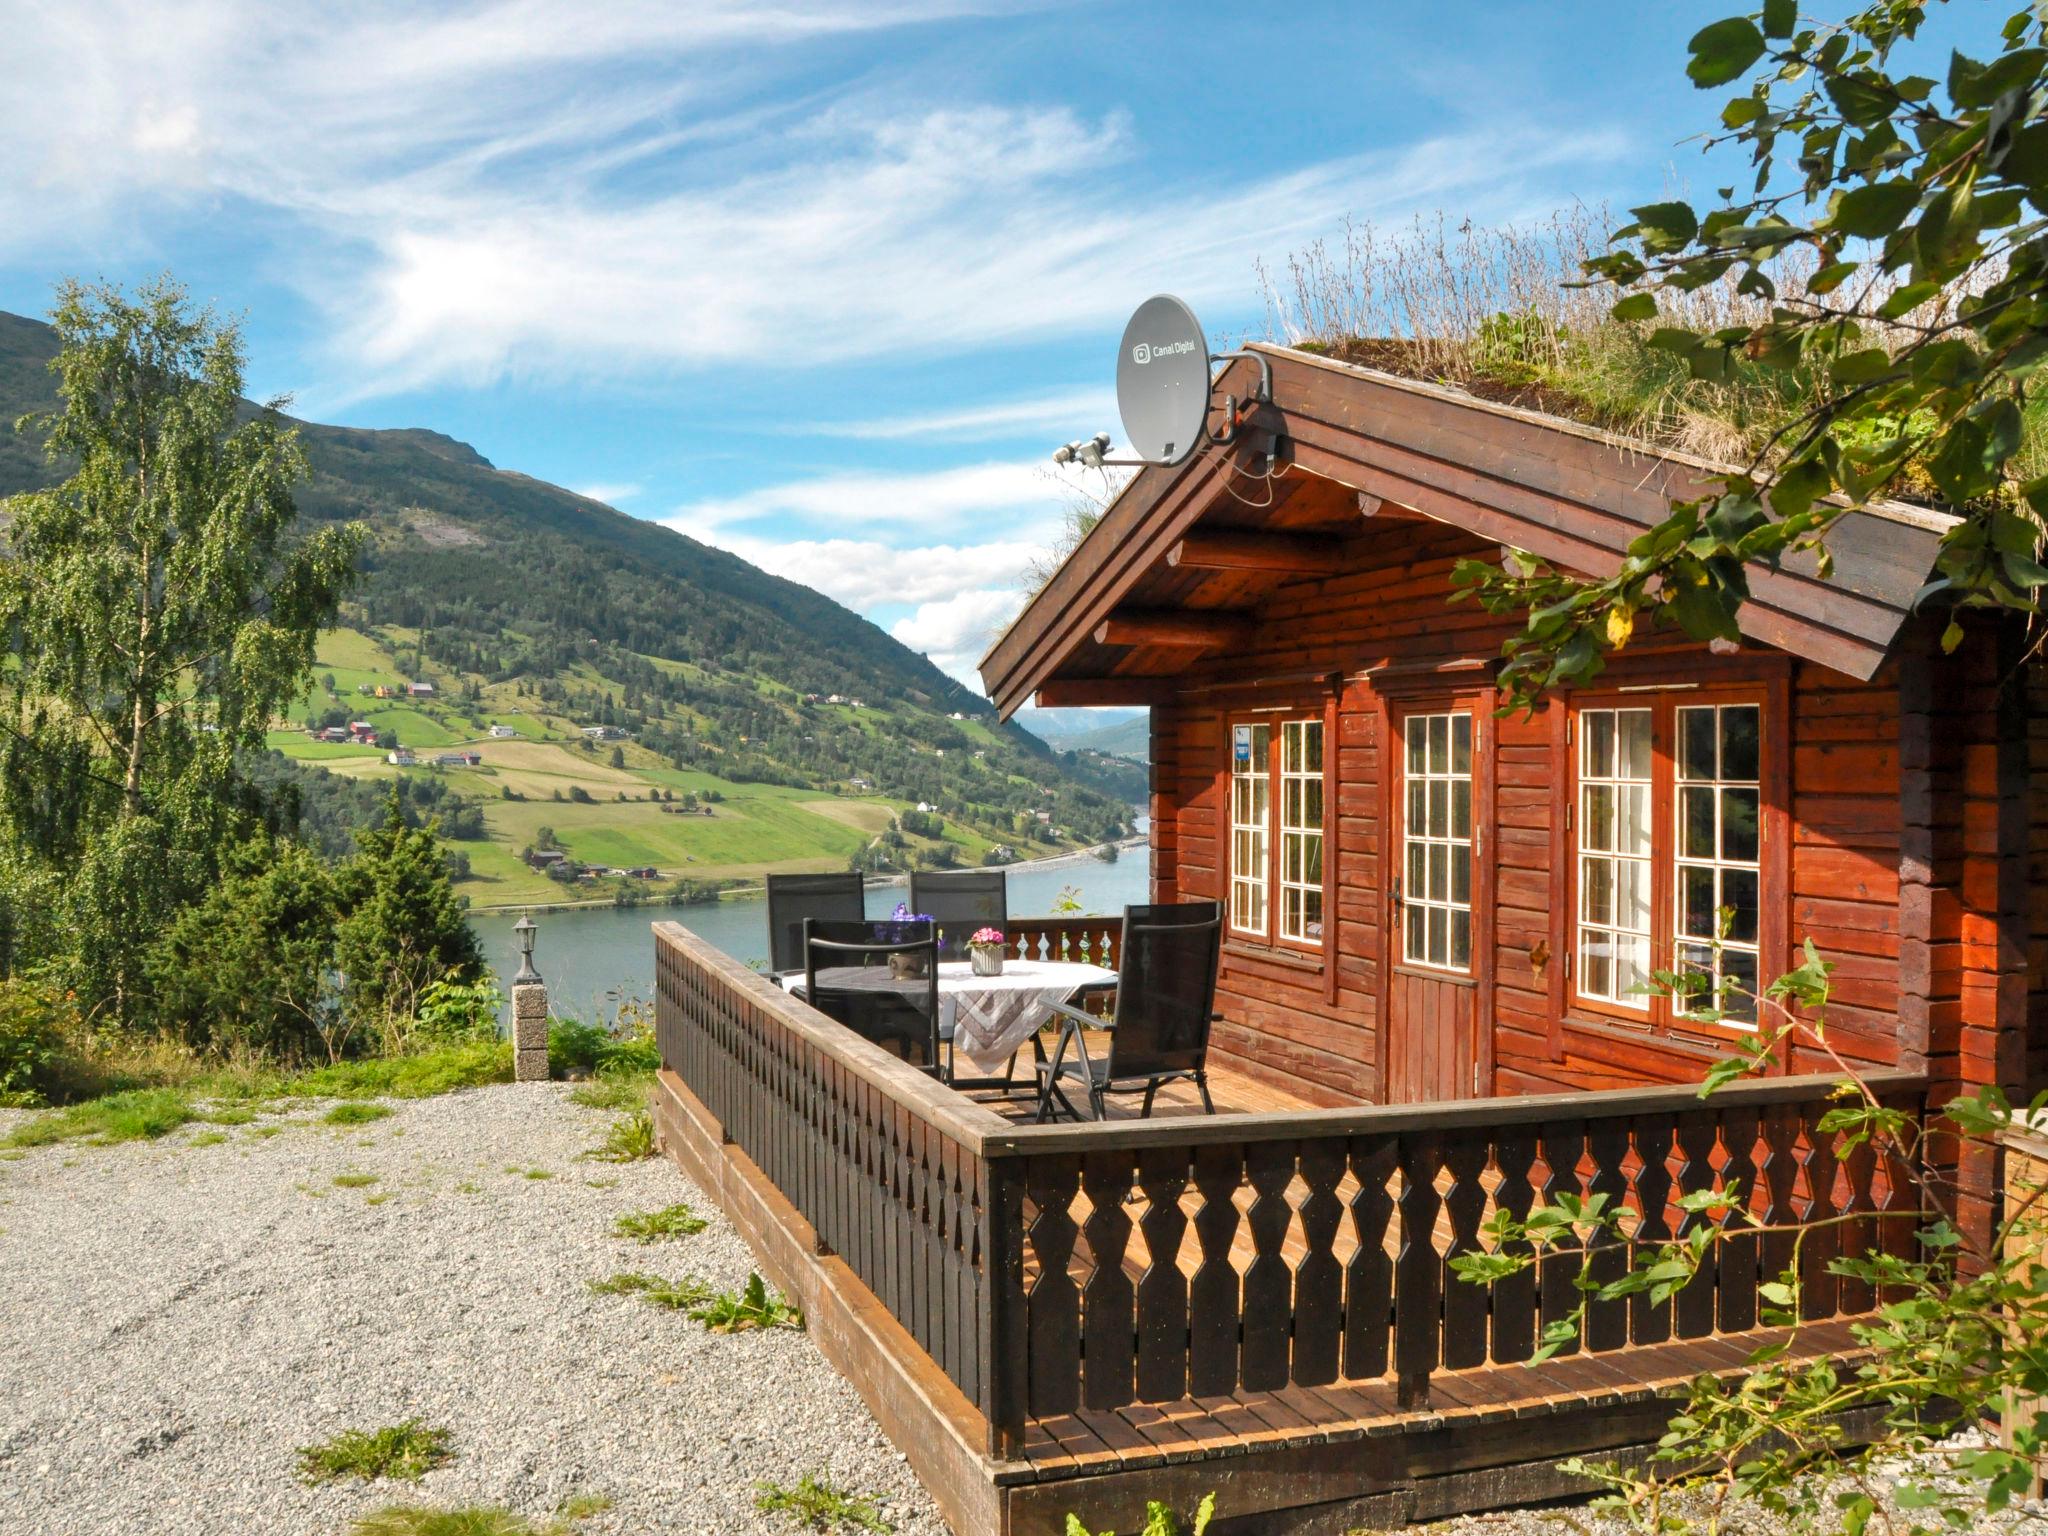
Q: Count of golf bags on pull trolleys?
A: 0